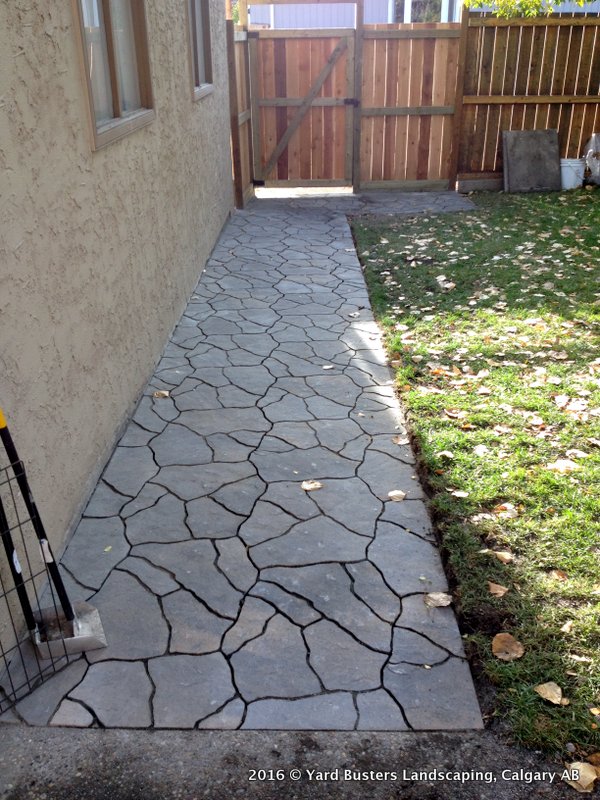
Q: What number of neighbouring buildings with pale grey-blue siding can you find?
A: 1